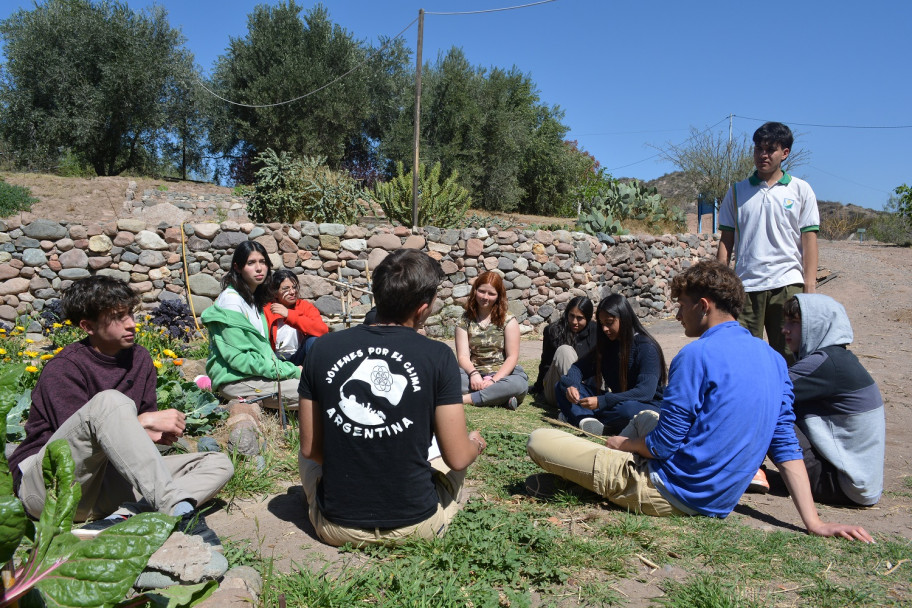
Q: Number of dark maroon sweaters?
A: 1